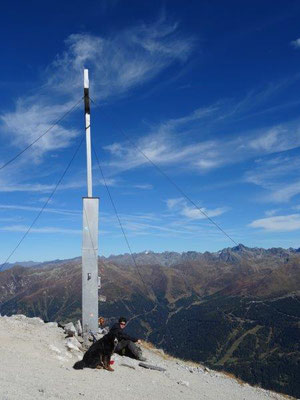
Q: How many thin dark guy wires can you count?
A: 4